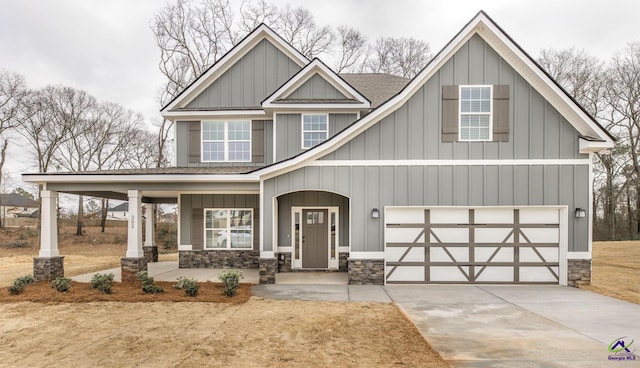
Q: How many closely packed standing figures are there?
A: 0